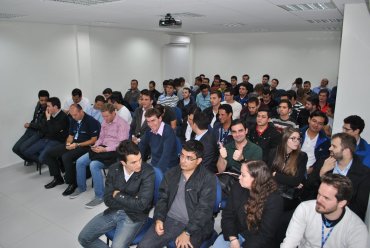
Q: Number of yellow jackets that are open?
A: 0